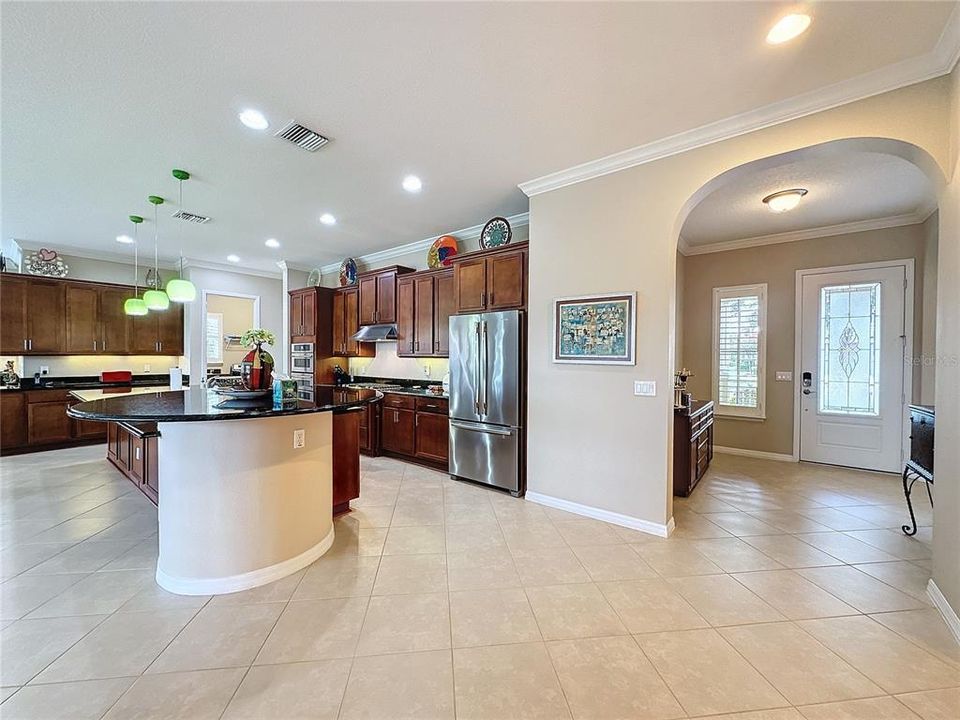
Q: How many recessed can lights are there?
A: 7